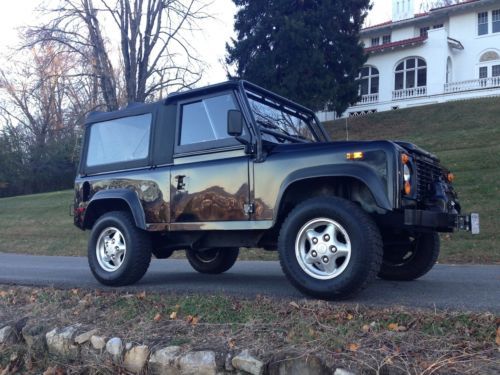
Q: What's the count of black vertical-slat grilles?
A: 1